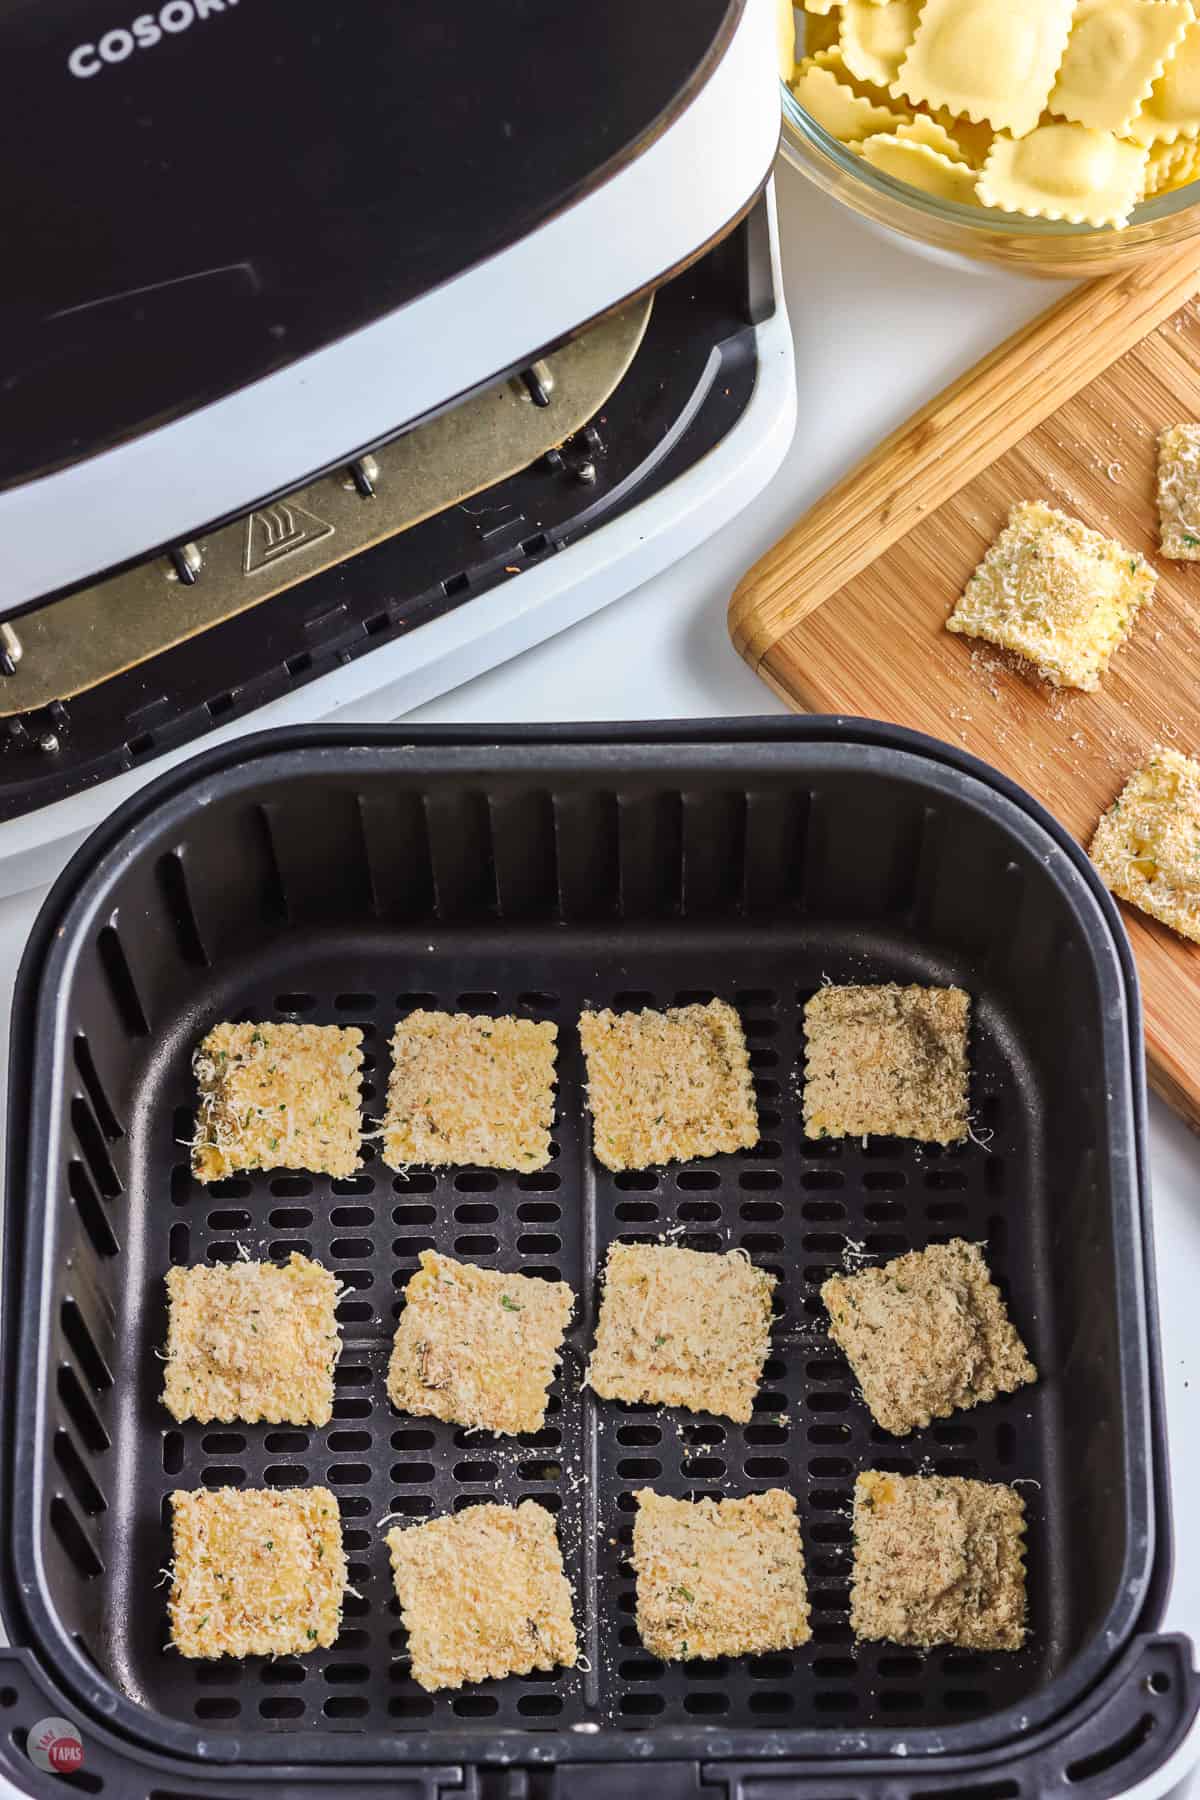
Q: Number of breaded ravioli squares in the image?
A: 15